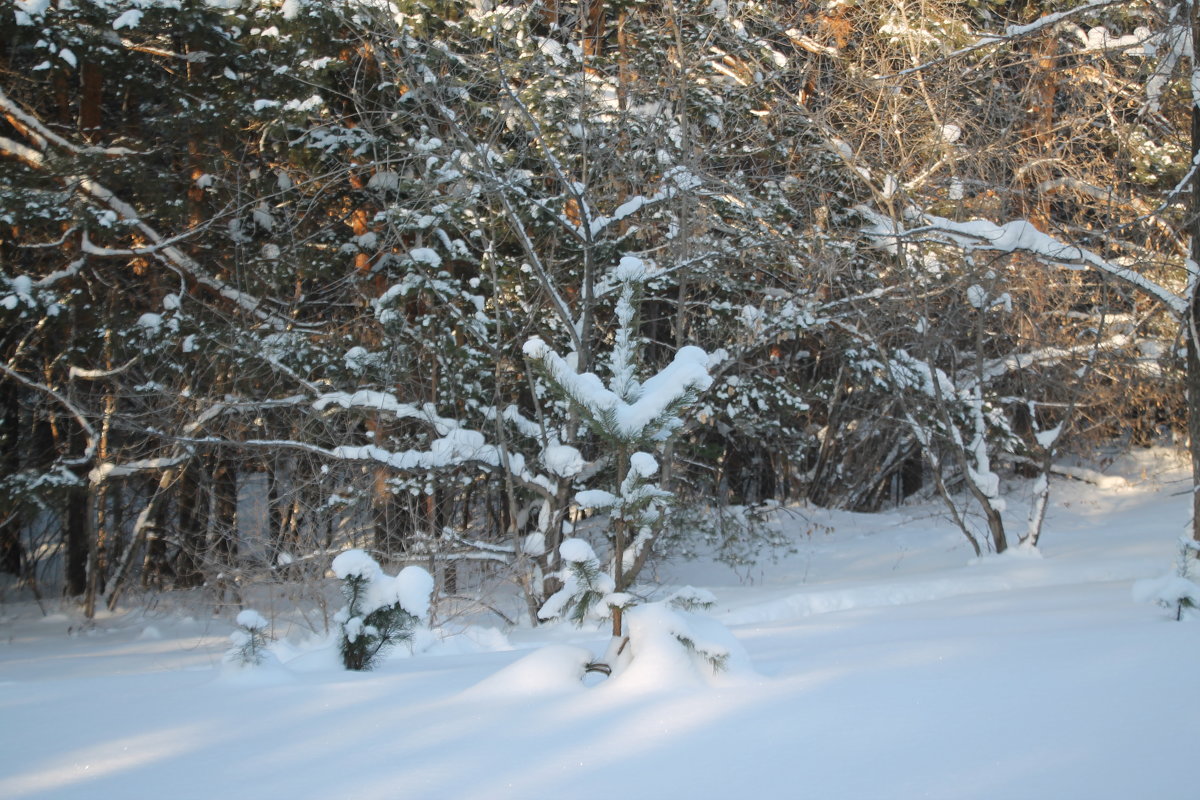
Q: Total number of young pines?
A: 4